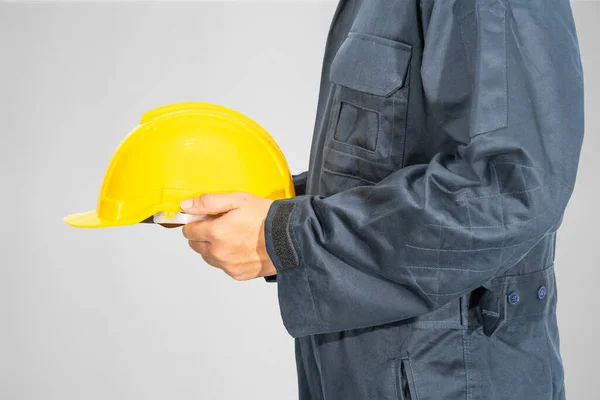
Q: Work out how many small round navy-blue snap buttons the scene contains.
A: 2